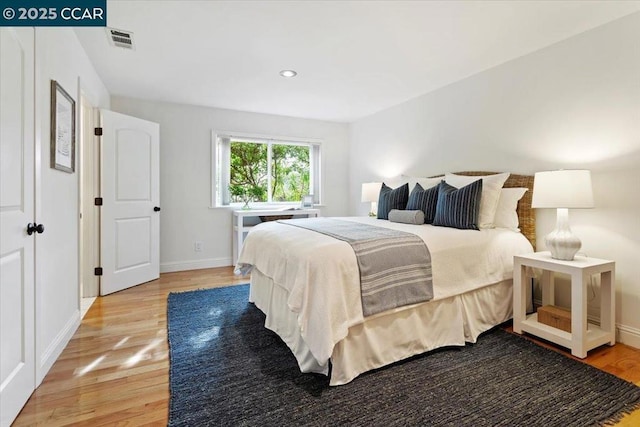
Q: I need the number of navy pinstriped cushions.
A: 3